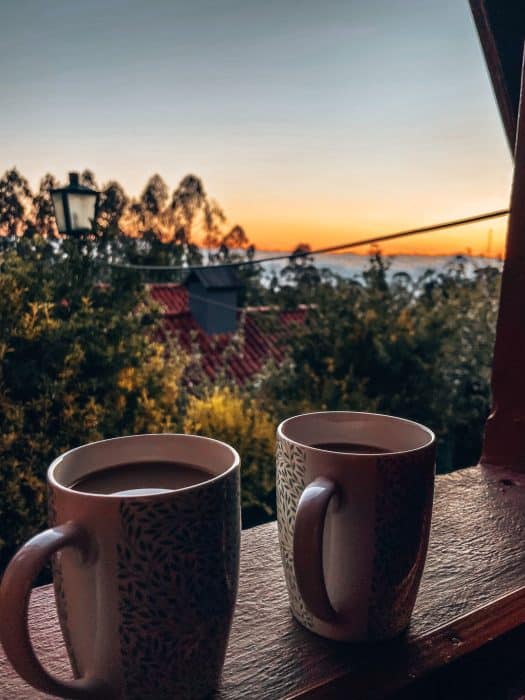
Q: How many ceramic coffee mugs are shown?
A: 2